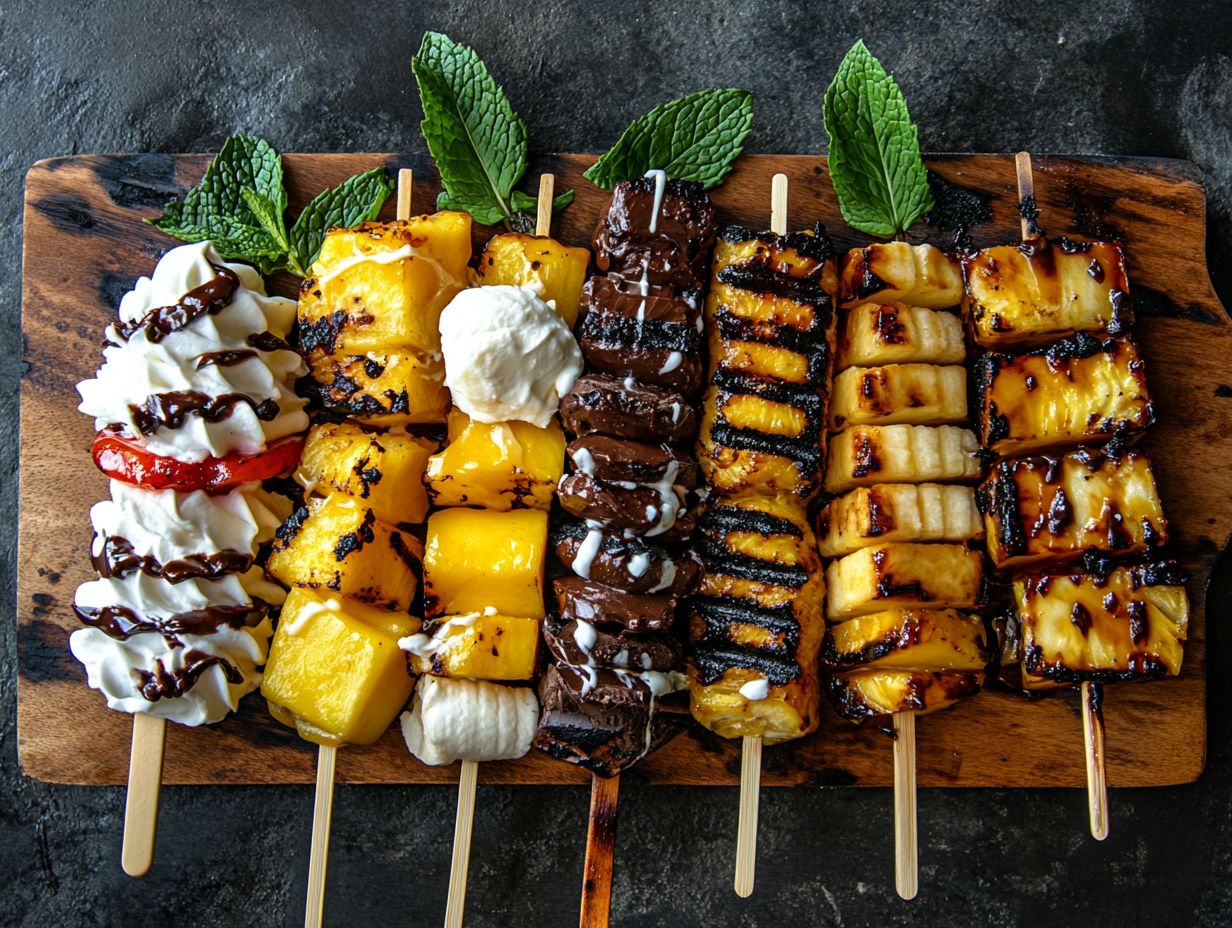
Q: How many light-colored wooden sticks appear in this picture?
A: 6